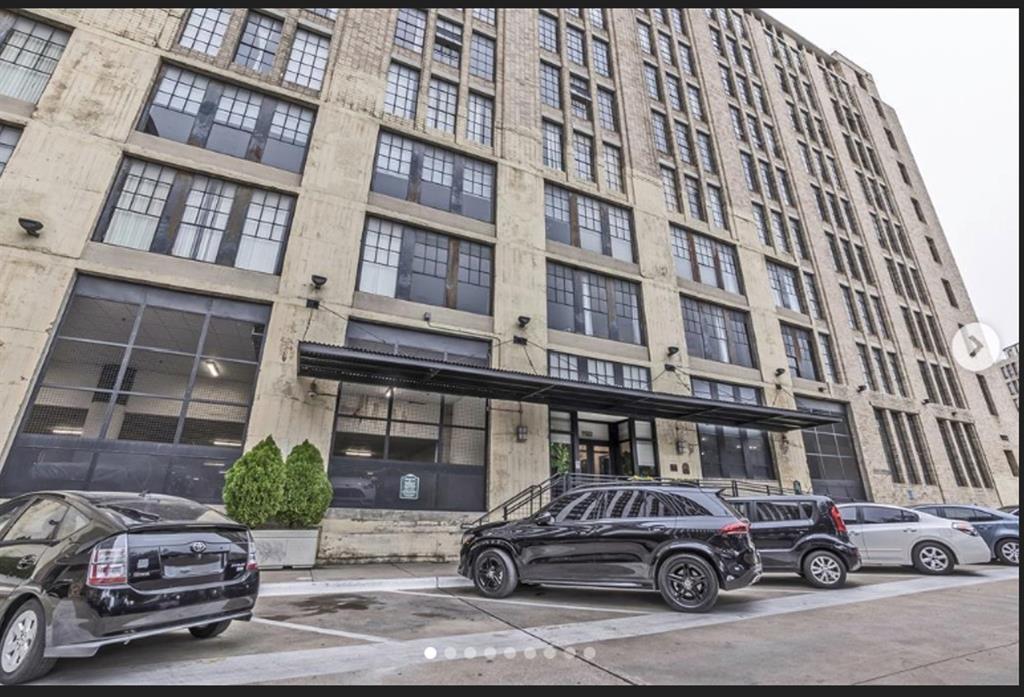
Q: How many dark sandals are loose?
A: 0